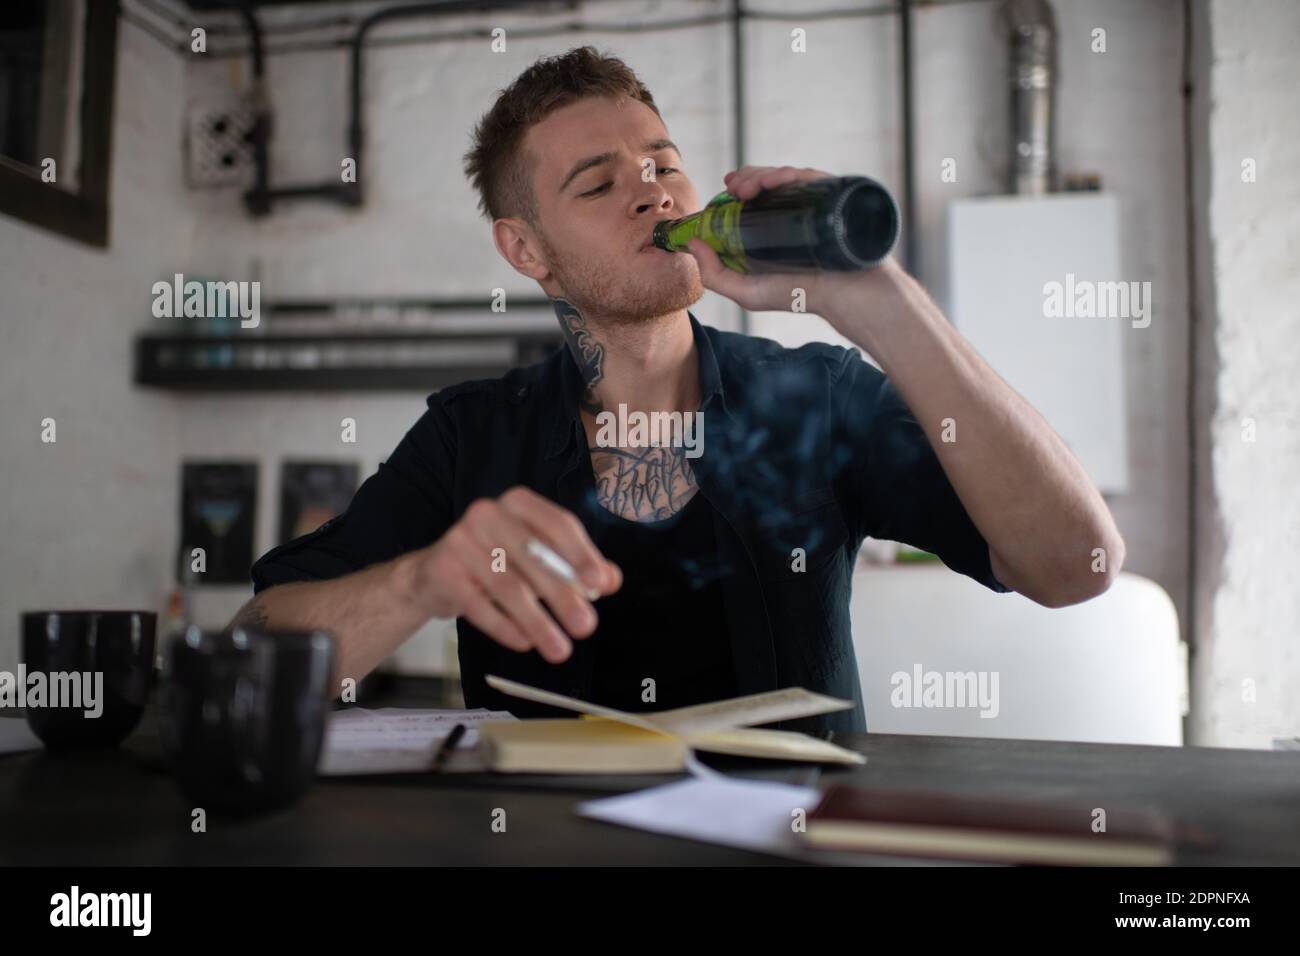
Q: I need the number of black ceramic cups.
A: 2